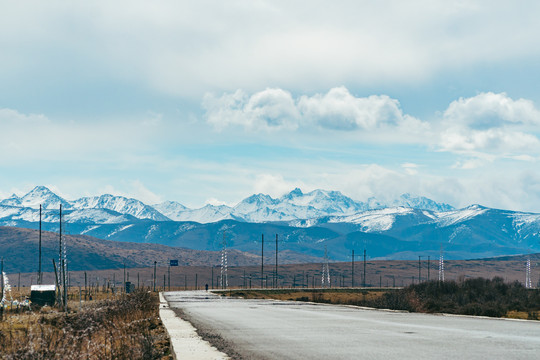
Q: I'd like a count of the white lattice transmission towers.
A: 5